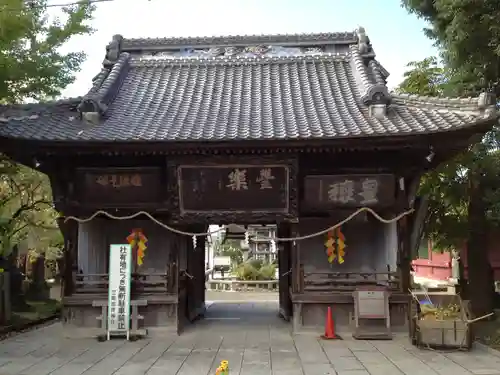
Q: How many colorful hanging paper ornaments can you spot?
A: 2